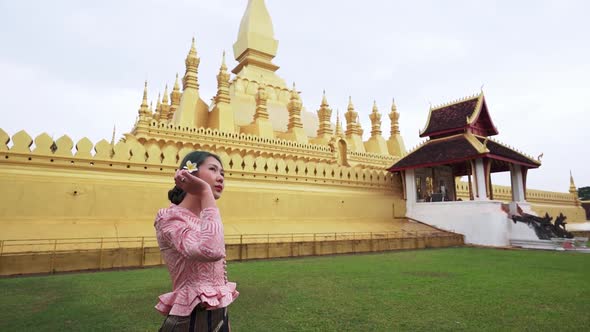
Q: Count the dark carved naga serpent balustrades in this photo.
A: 2